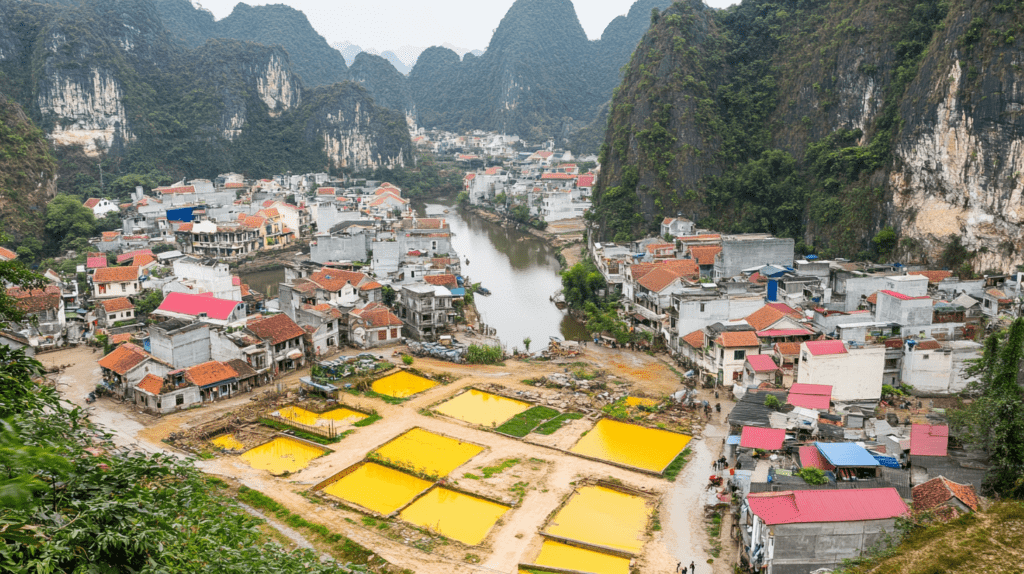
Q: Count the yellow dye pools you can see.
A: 12